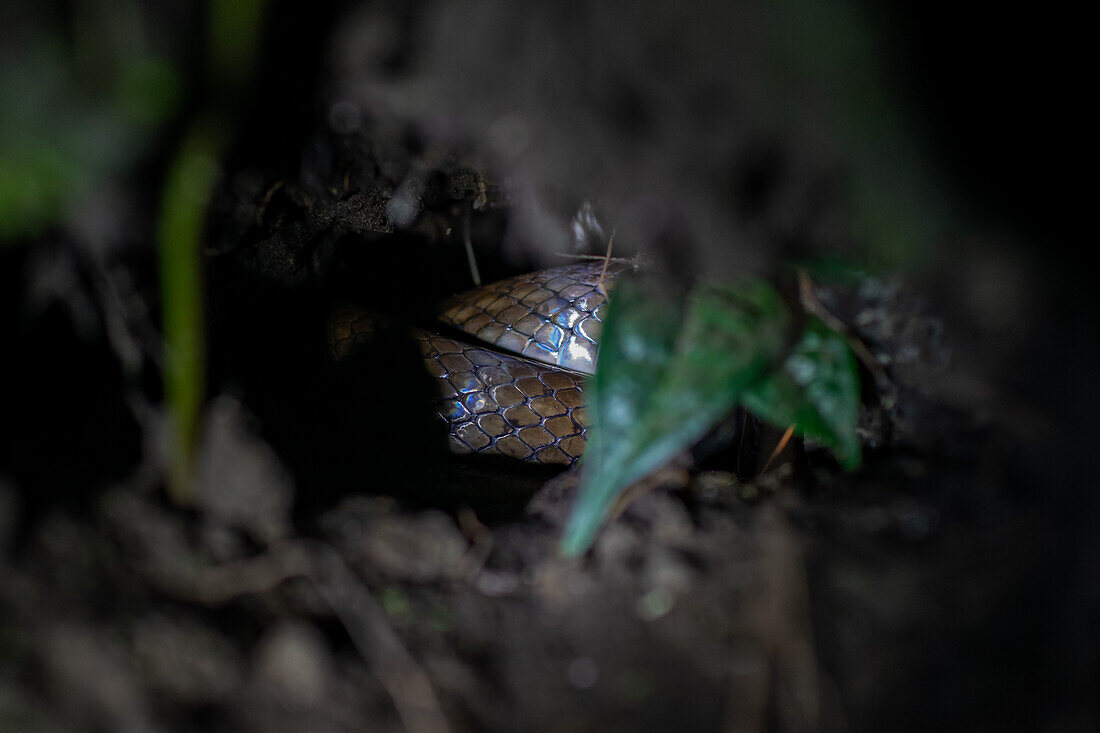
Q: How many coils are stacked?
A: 2